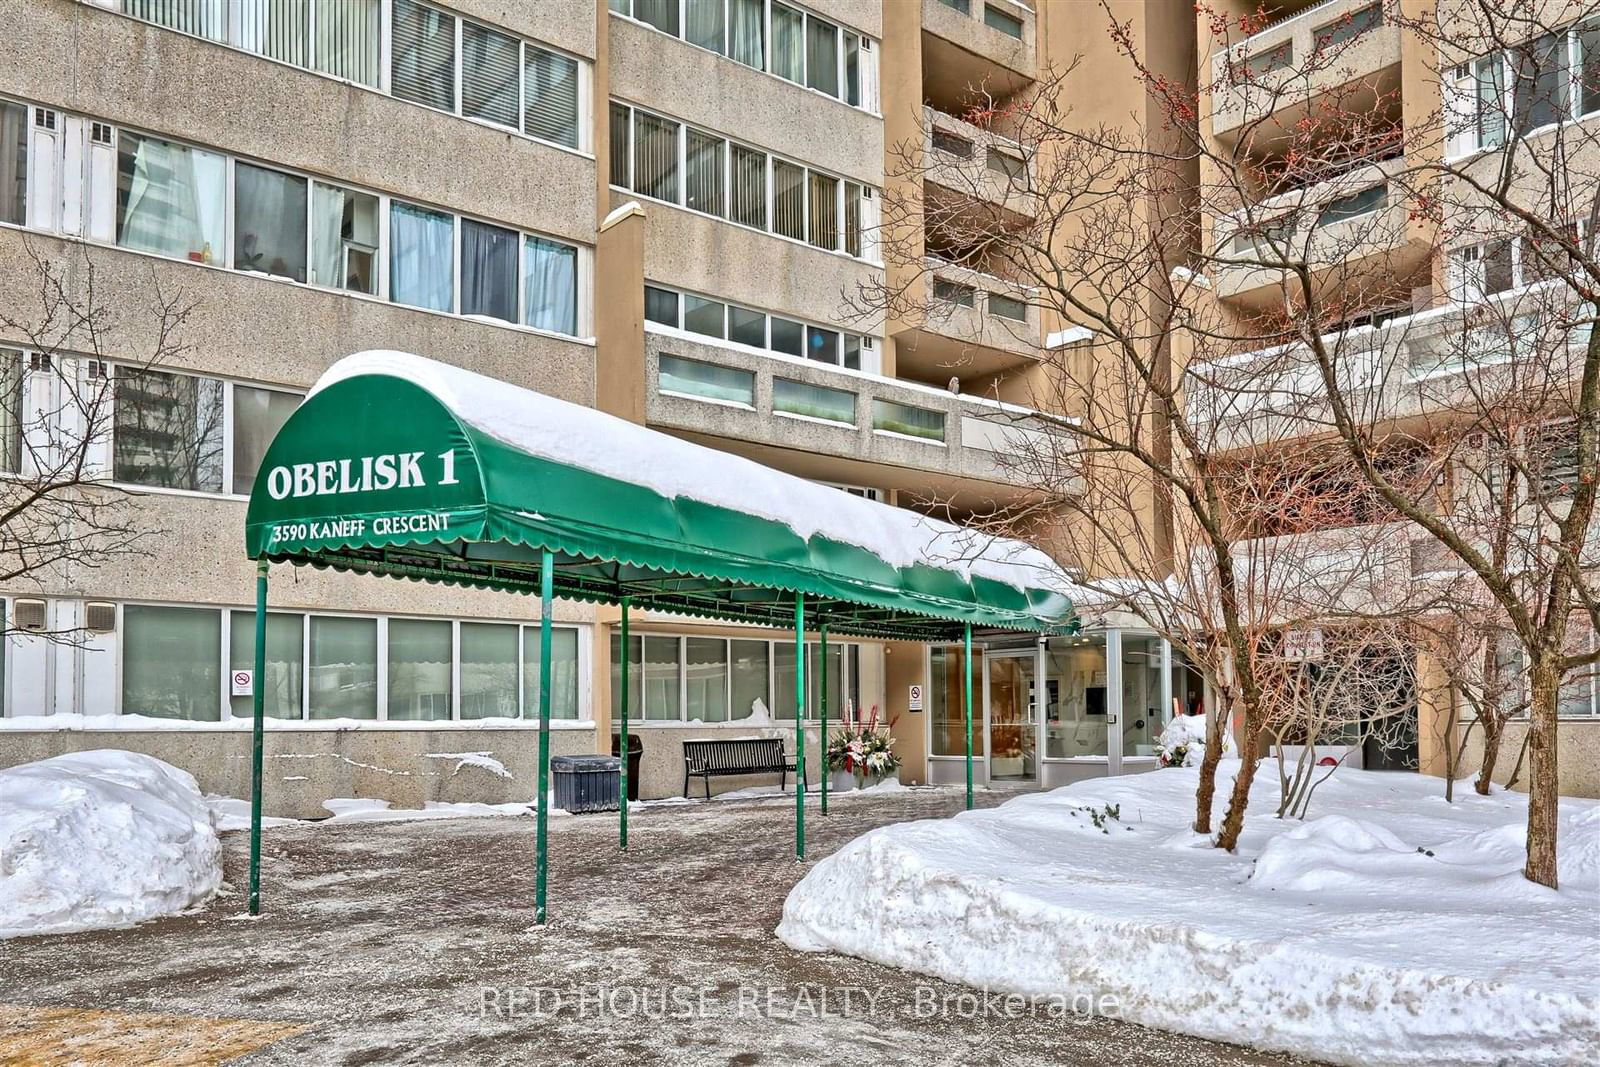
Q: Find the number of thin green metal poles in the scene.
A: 6